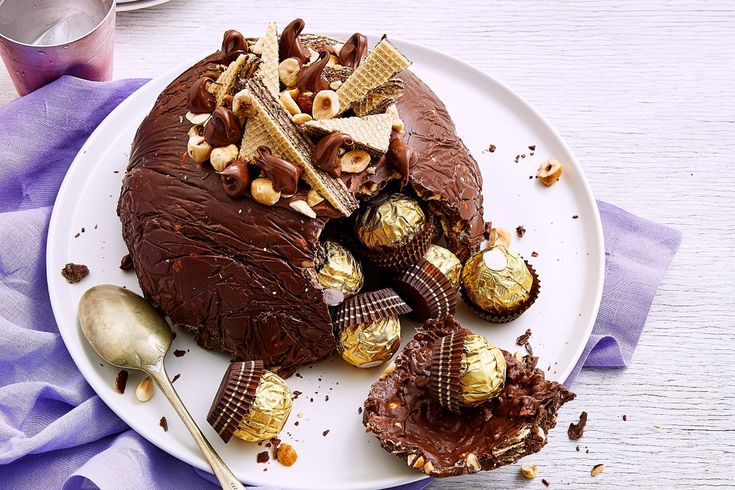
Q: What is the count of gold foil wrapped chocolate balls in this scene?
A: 7